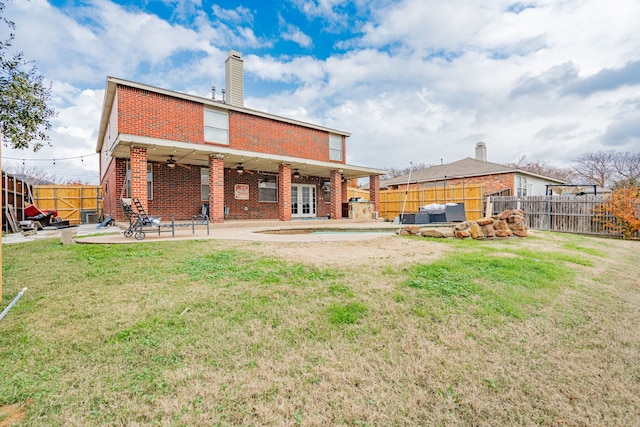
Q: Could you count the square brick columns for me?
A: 5